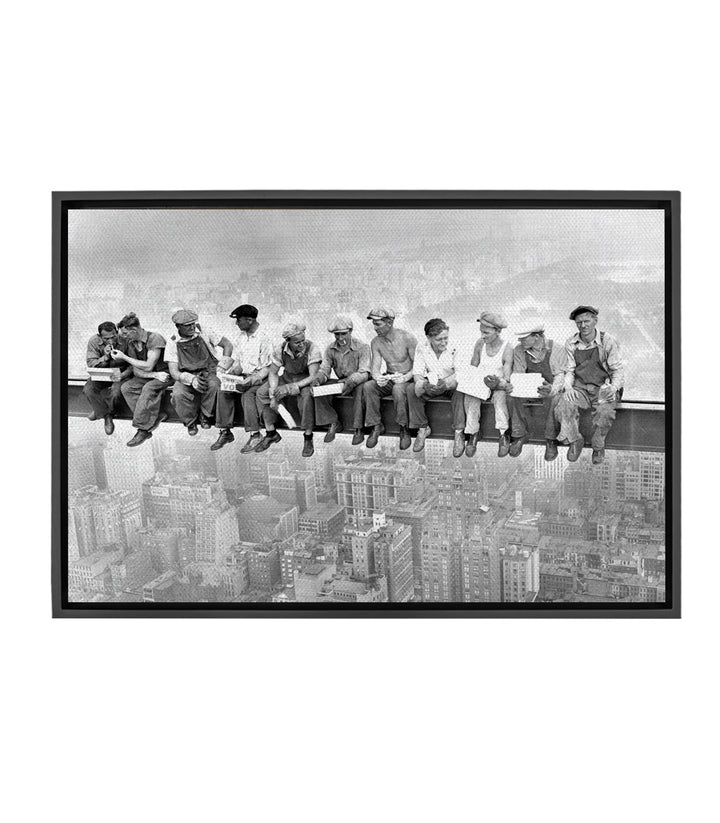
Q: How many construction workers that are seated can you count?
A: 11